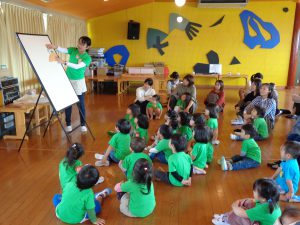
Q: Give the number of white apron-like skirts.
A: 1